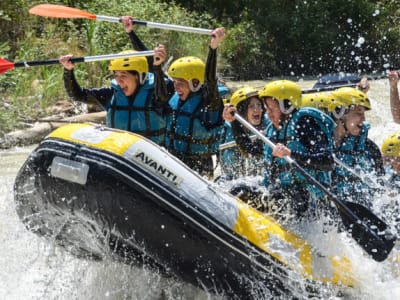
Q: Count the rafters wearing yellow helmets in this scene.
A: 7